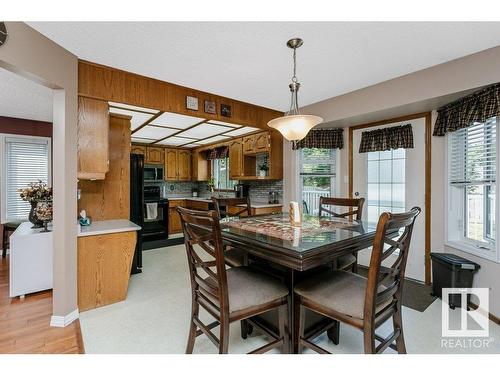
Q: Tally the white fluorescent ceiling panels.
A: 11